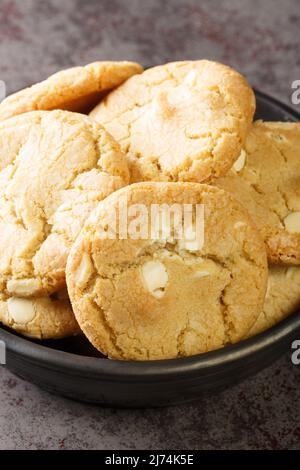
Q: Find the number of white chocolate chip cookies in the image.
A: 7